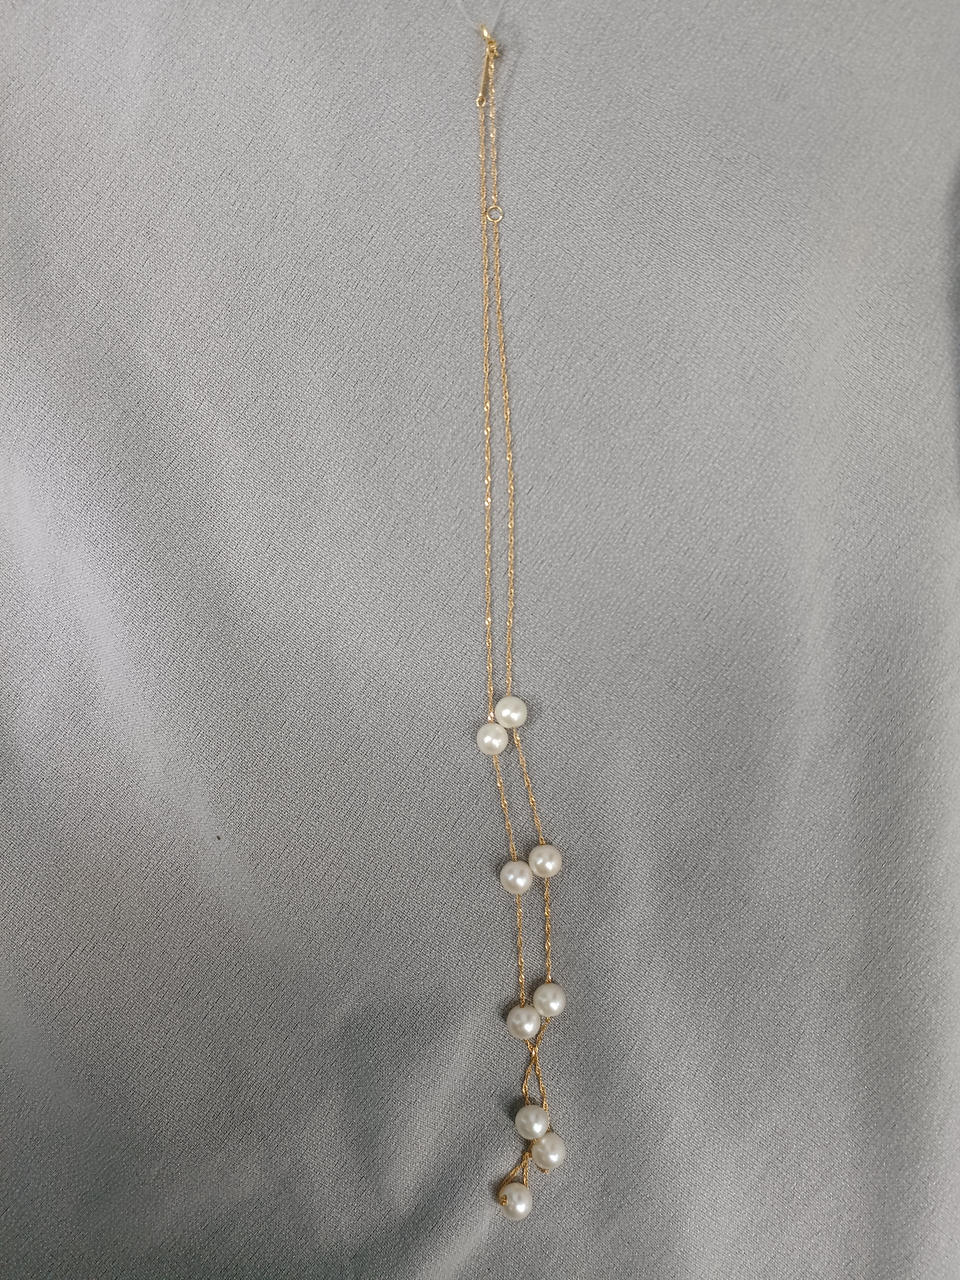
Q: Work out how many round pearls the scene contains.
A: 9